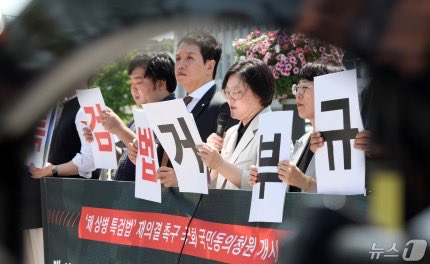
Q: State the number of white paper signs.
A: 6